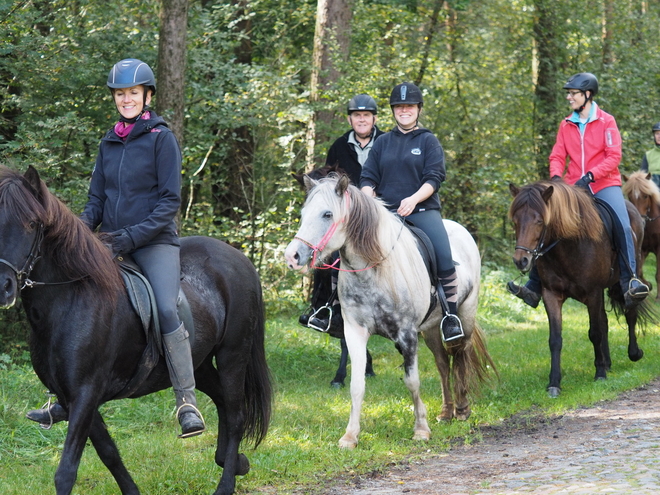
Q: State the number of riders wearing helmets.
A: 5